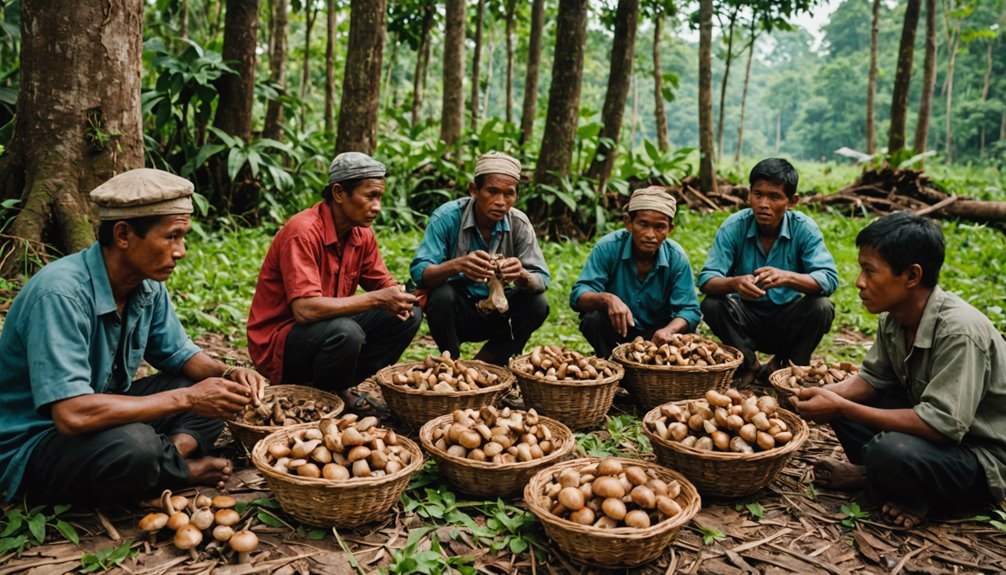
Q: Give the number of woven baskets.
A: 9